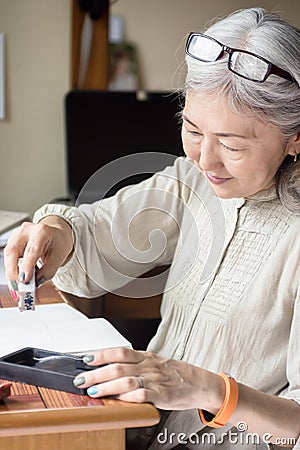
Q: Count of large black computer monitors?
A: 1